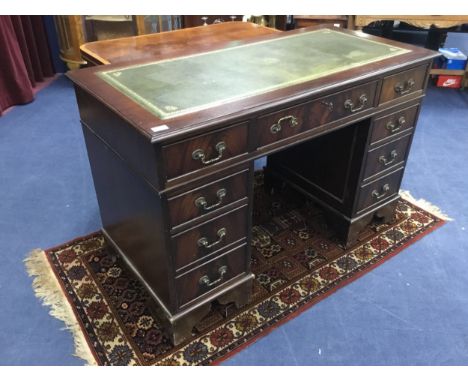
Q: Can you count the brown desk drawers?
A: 9